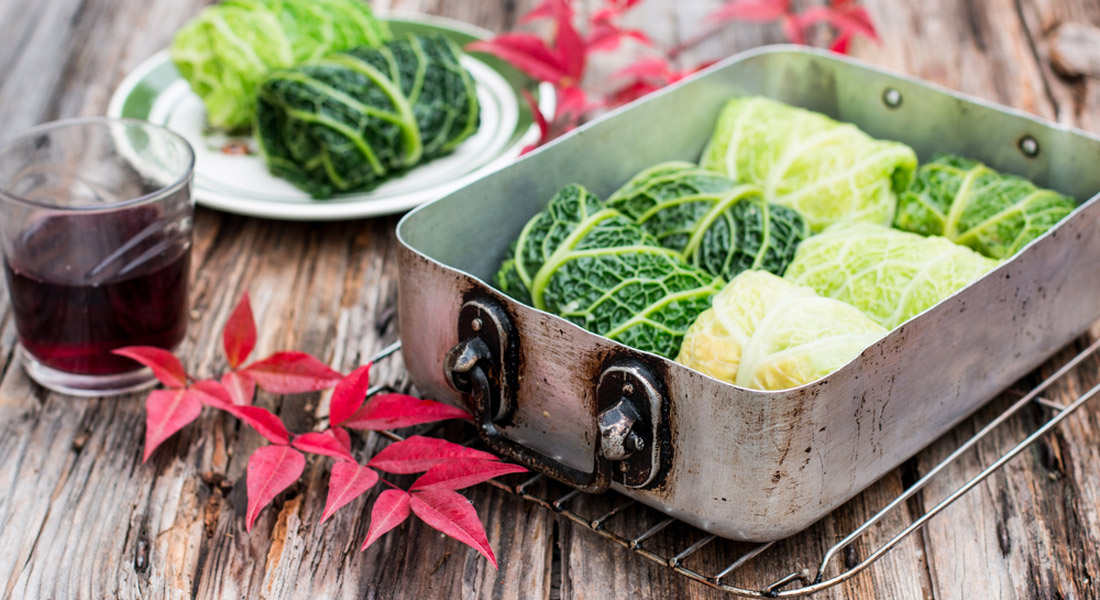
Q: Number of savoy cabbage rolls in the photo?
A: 8